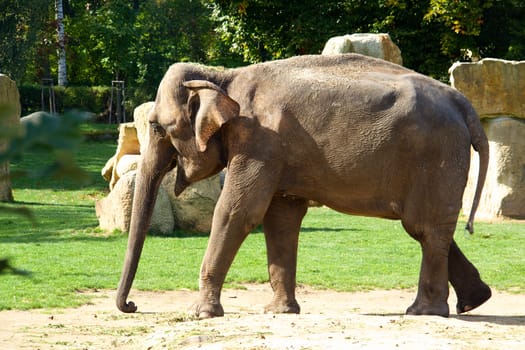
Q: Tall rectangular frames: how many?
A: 2